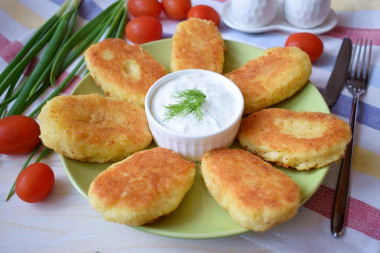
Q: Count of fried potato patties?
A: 7